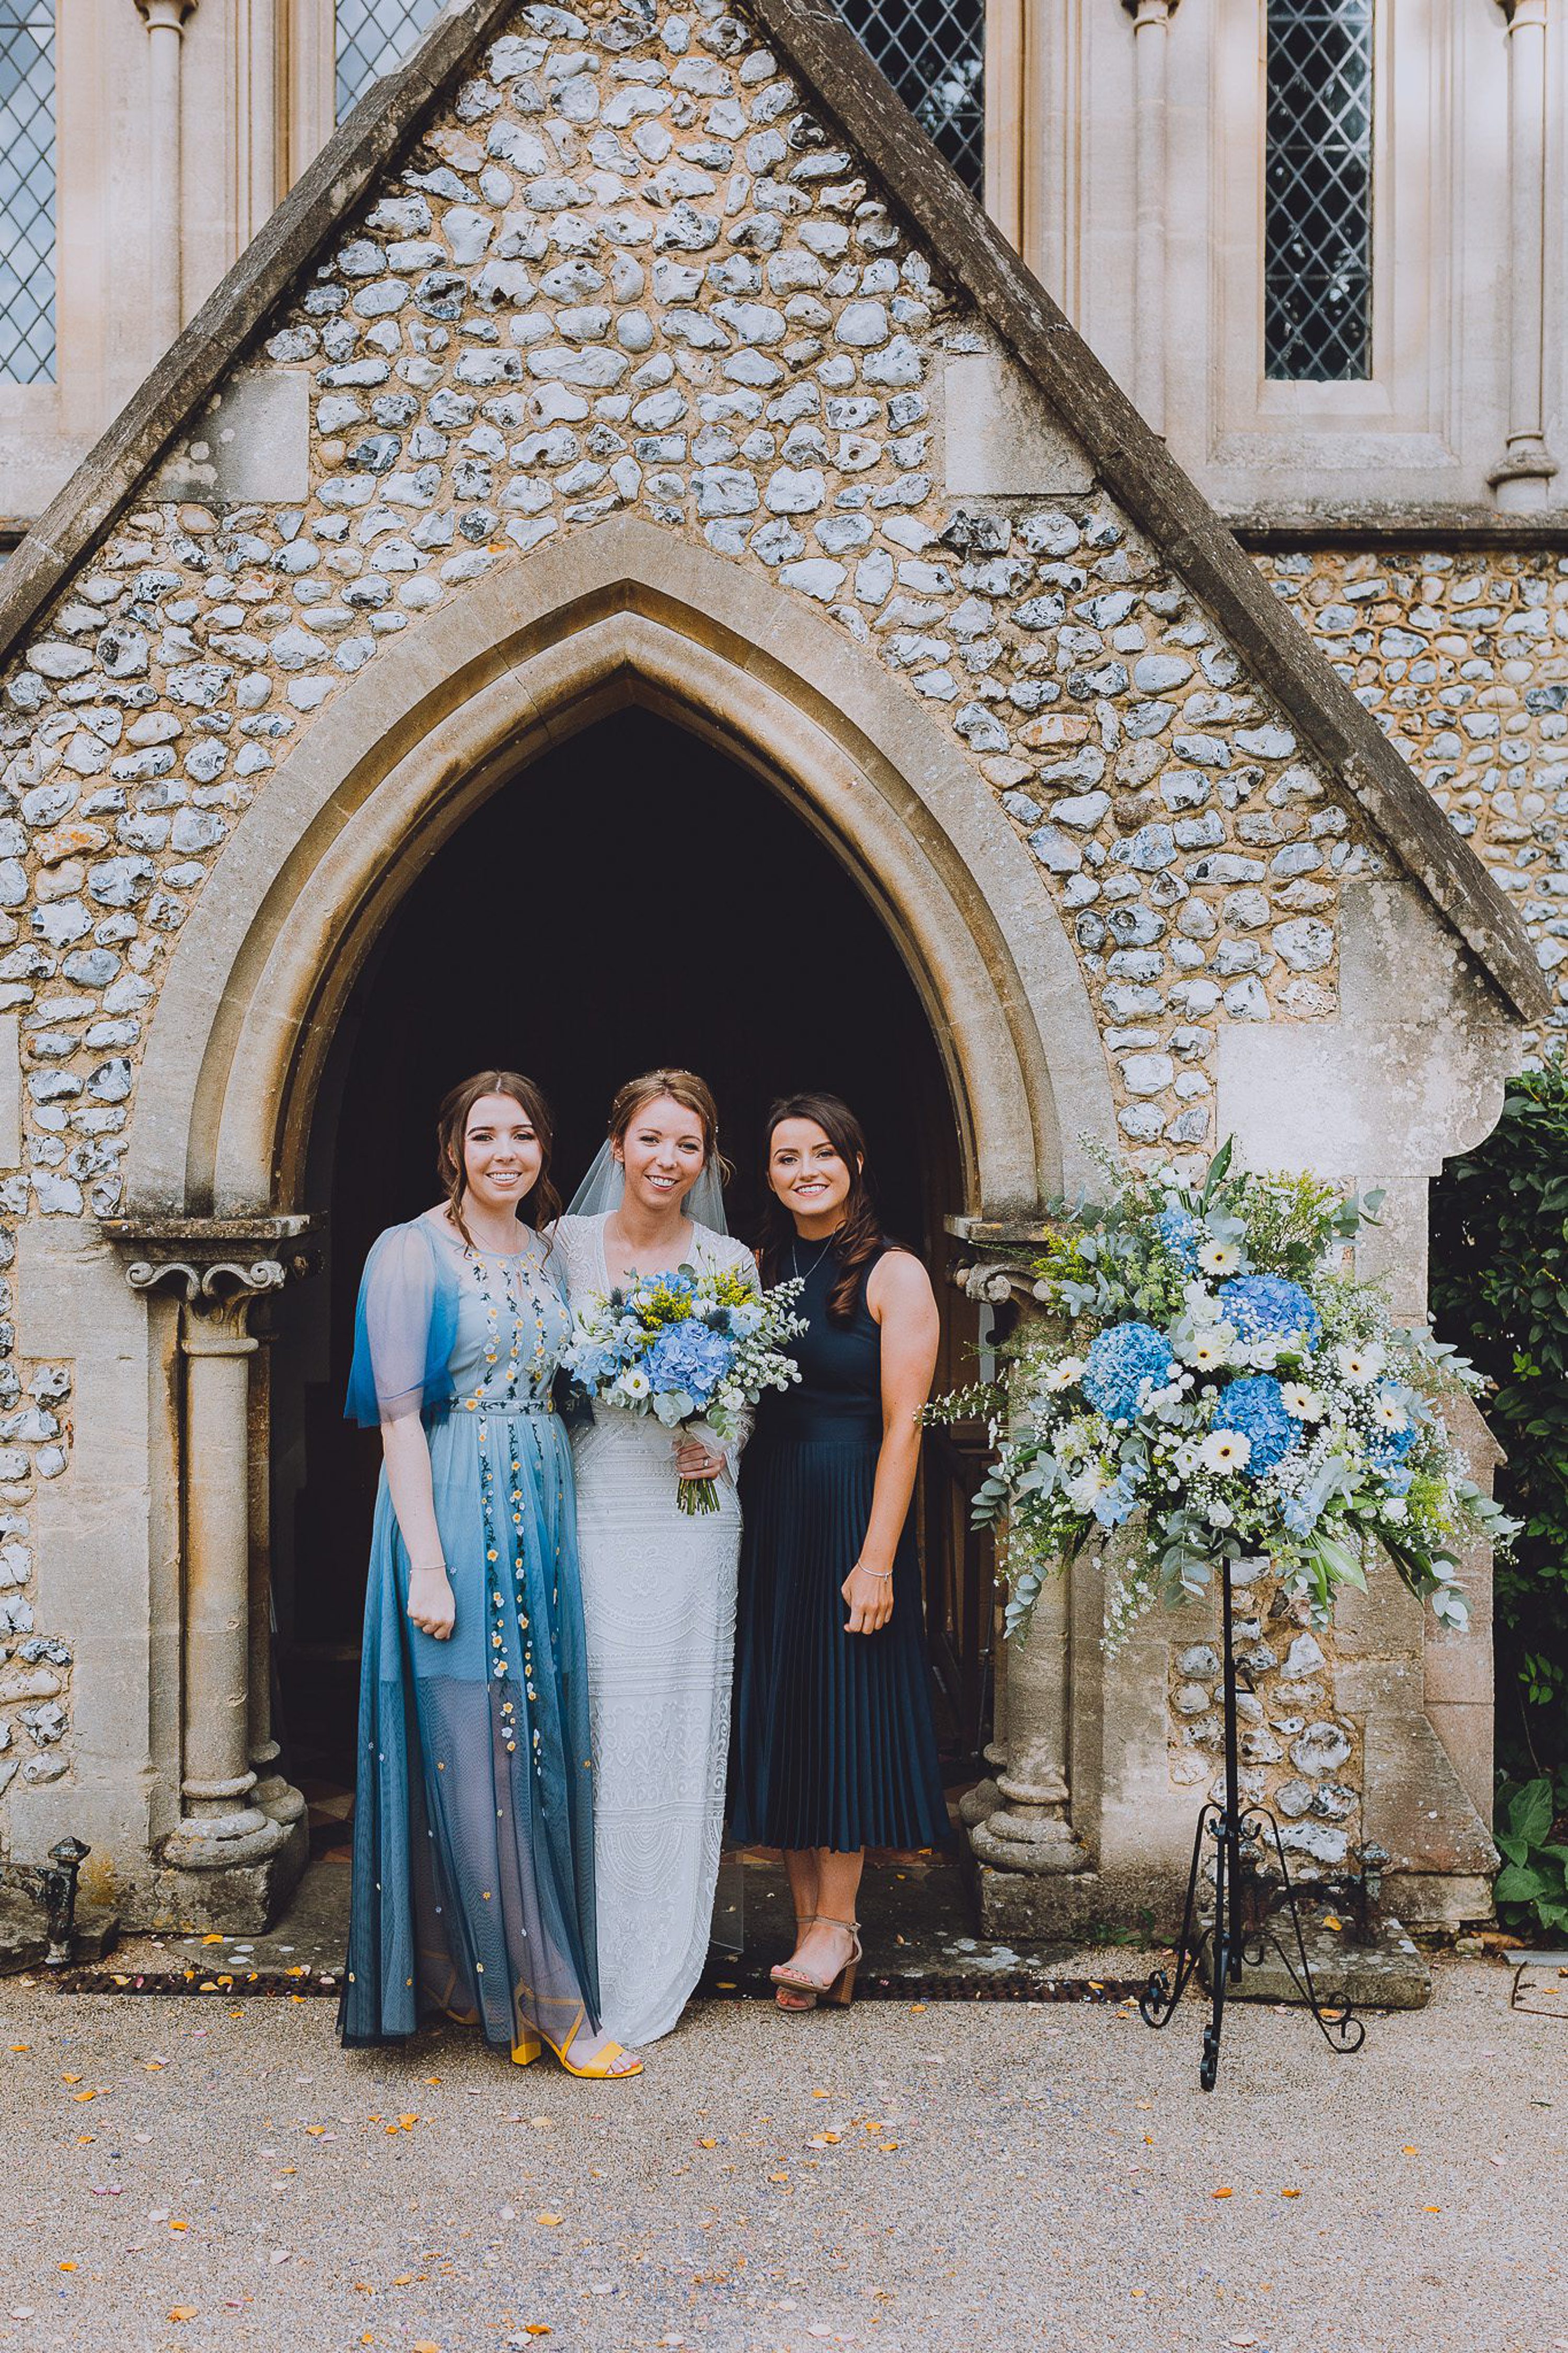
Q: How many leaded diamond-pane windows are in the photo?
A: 4